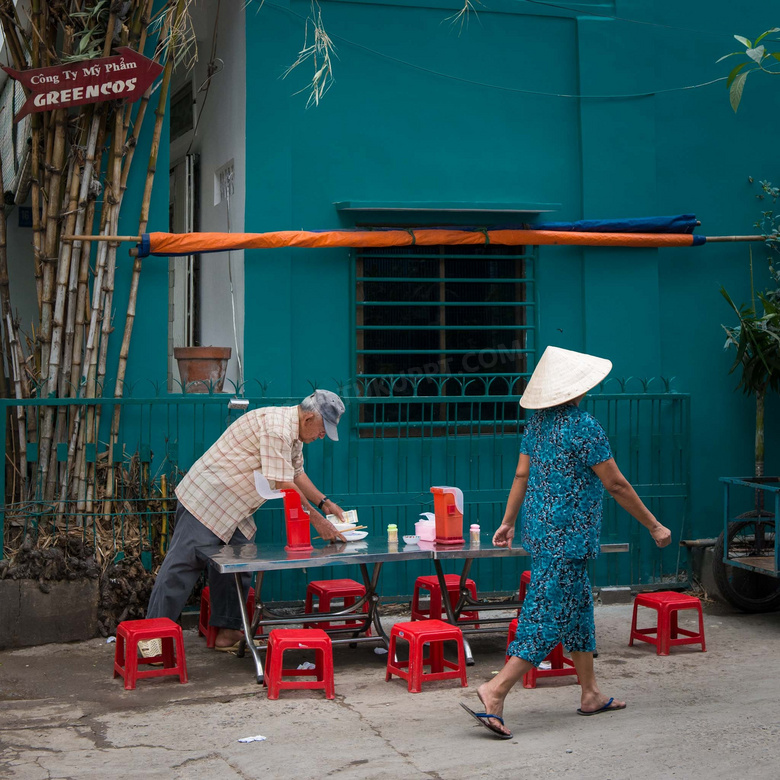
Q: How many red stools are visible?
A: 9